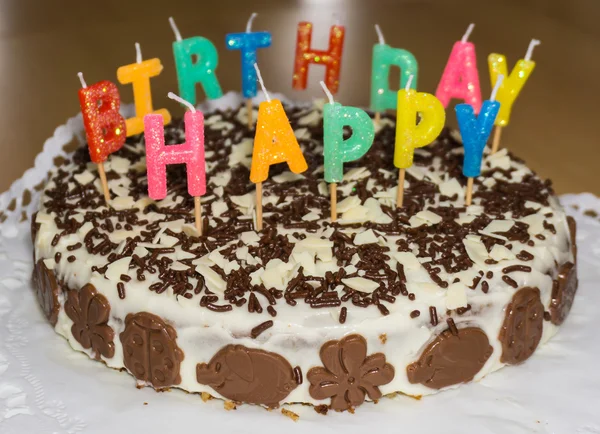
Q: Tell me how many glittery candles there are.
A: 13